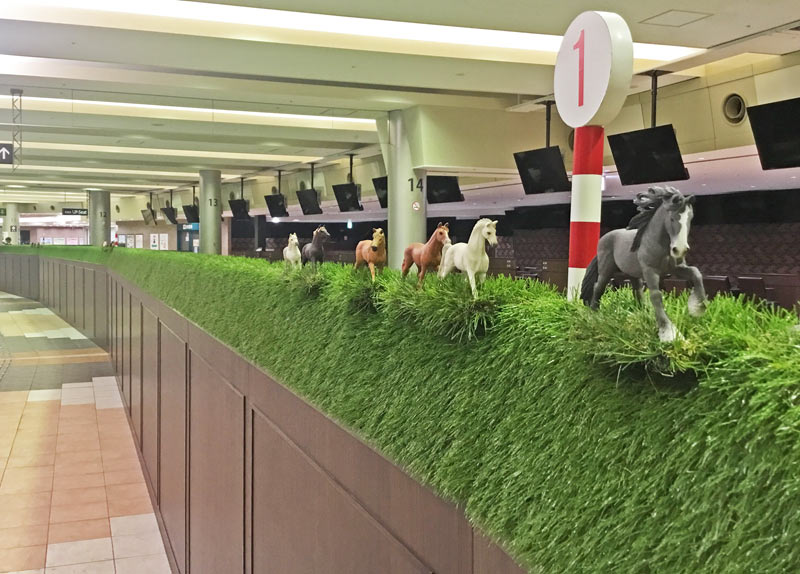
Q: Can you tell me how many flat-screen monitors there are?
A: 12